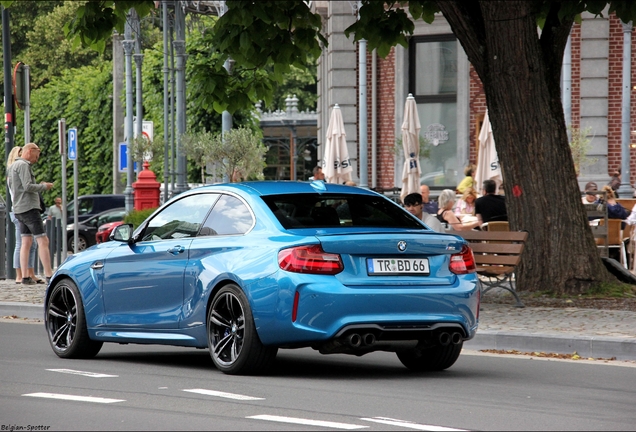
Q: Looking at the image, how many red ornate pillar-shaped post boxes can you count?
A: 1